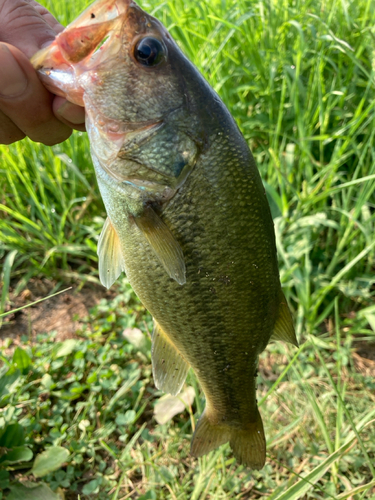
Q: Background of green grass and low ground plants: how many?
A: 1